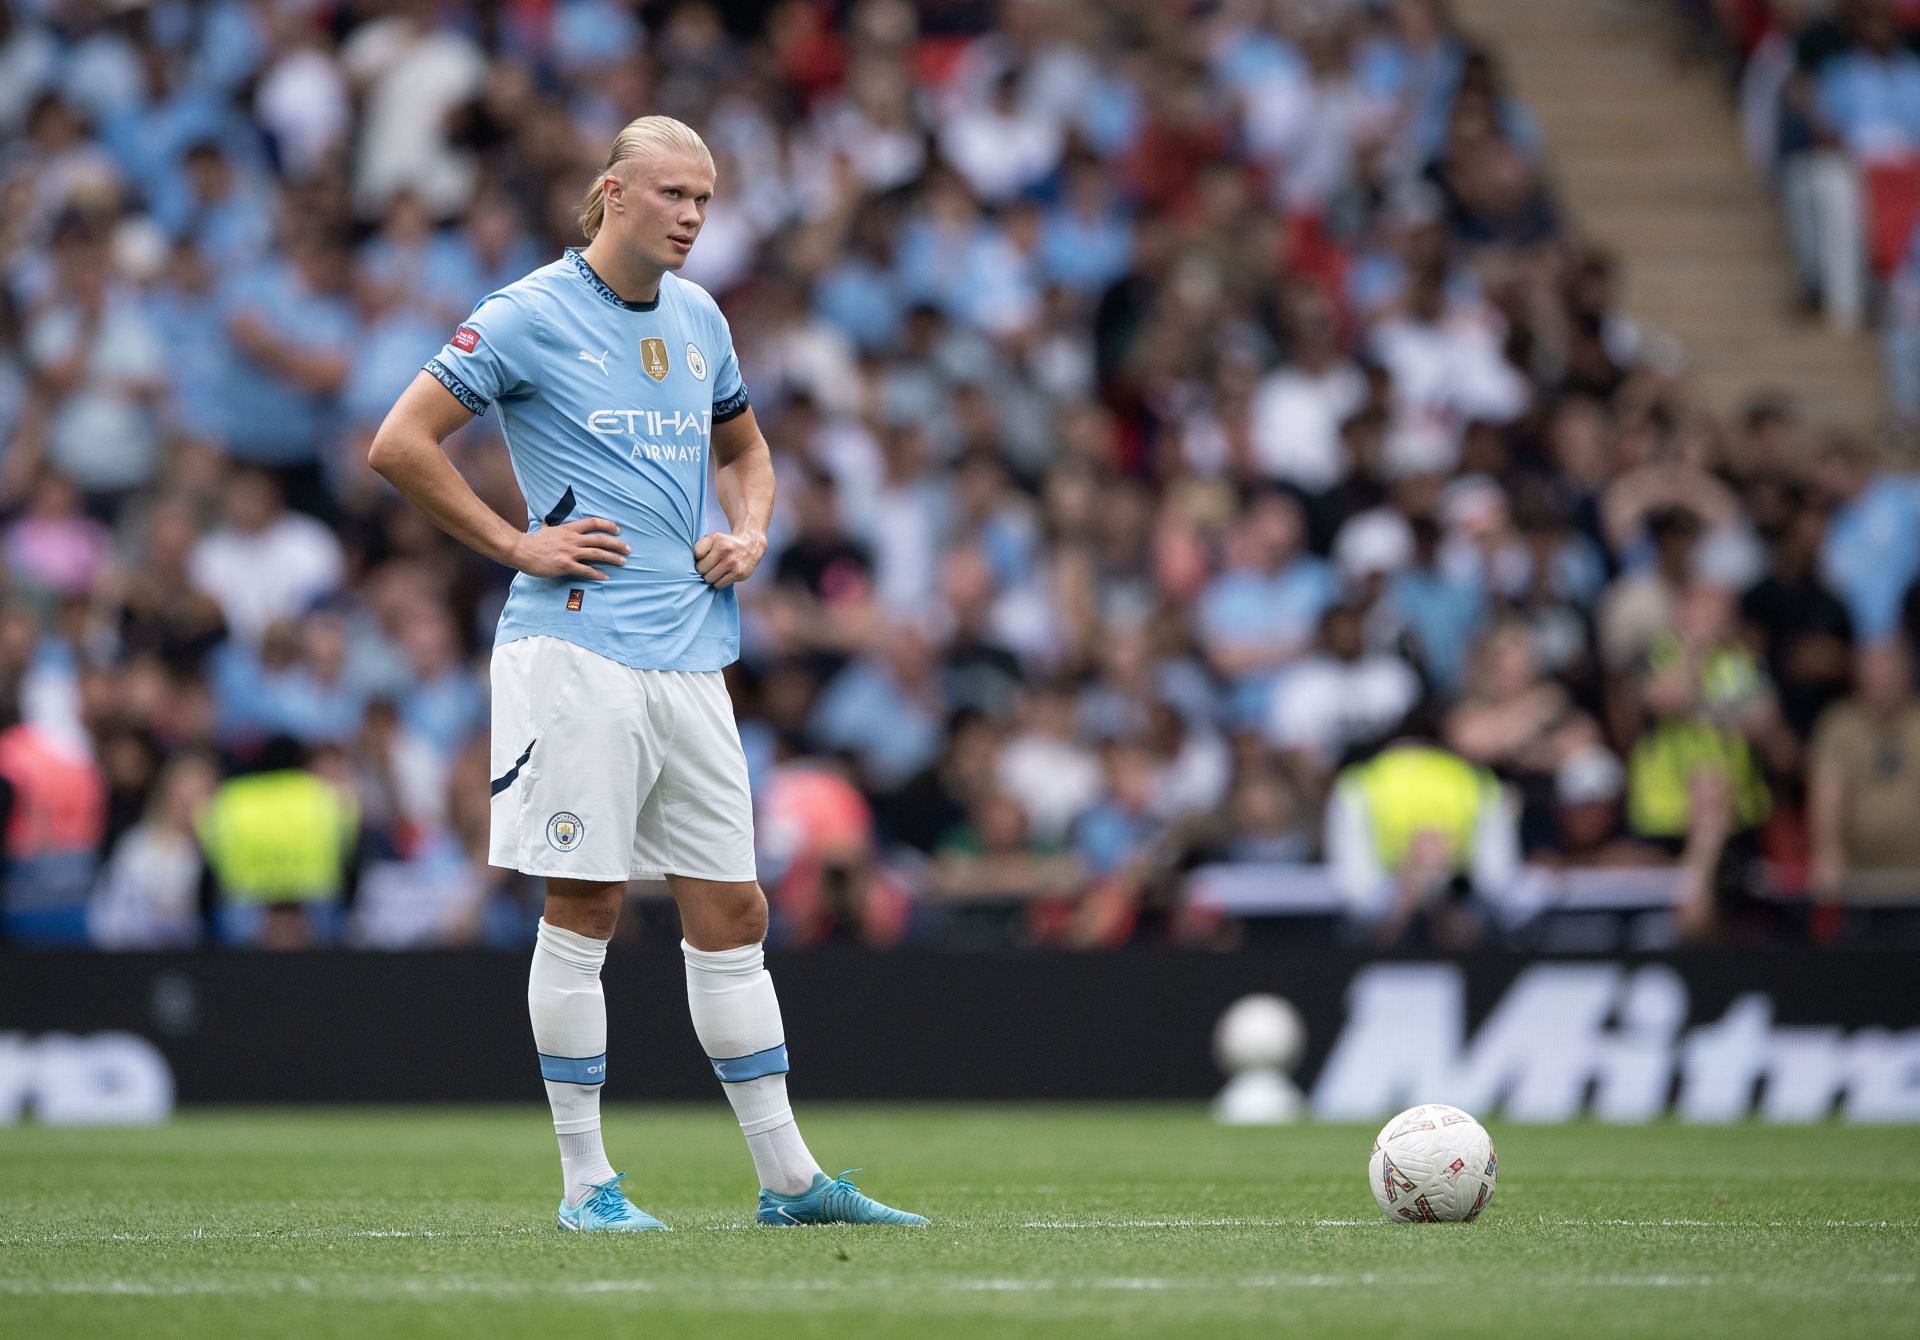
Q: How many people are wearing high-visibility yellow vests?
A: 3